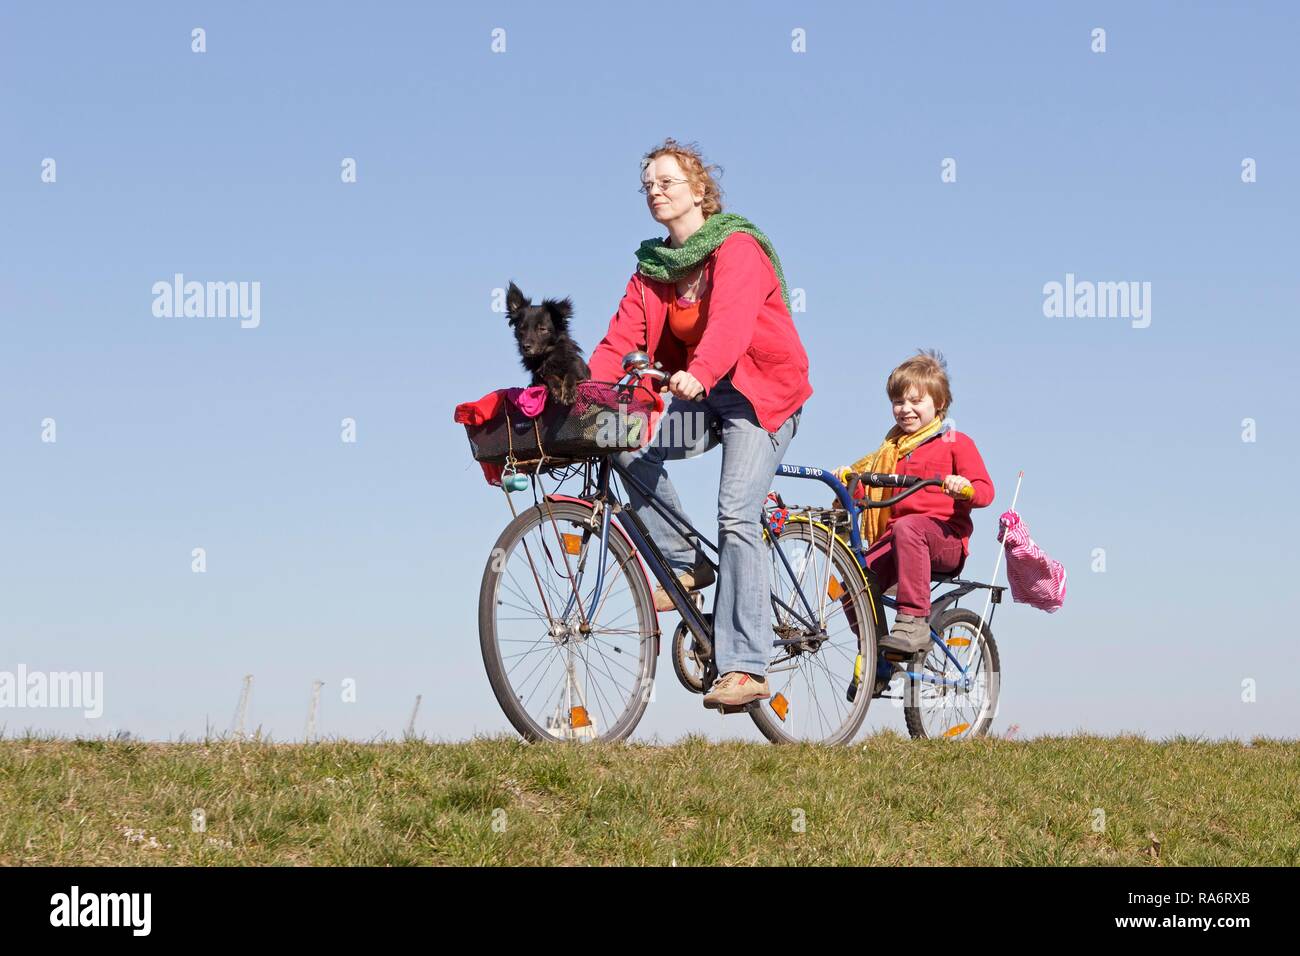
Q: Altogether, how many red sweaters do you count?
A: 2